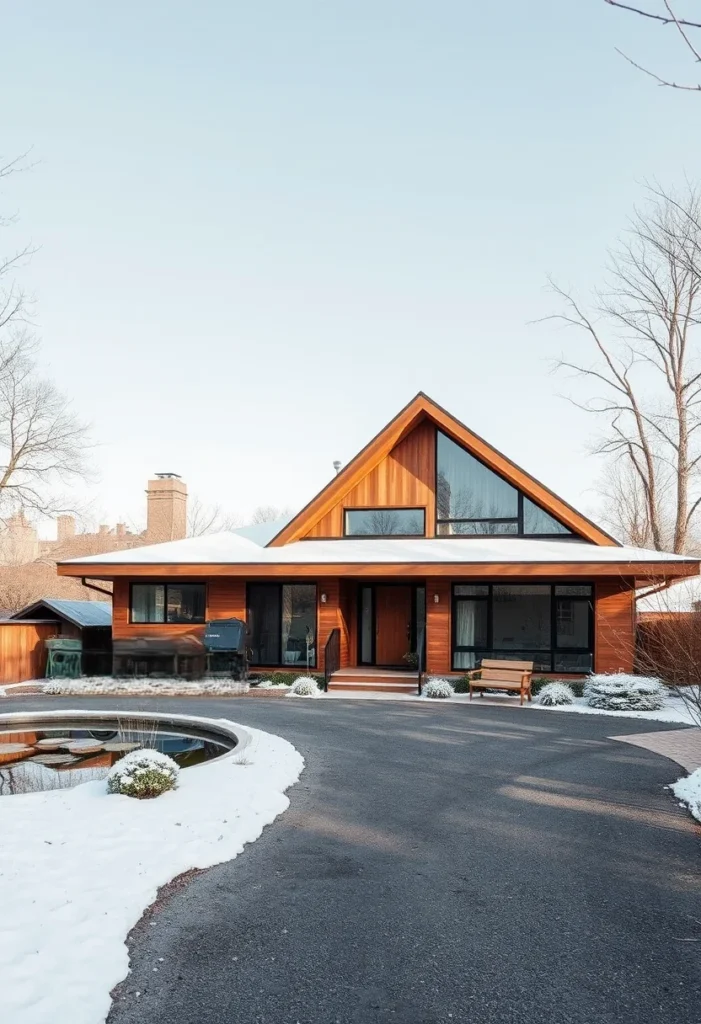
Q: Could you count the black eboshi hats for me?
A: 0